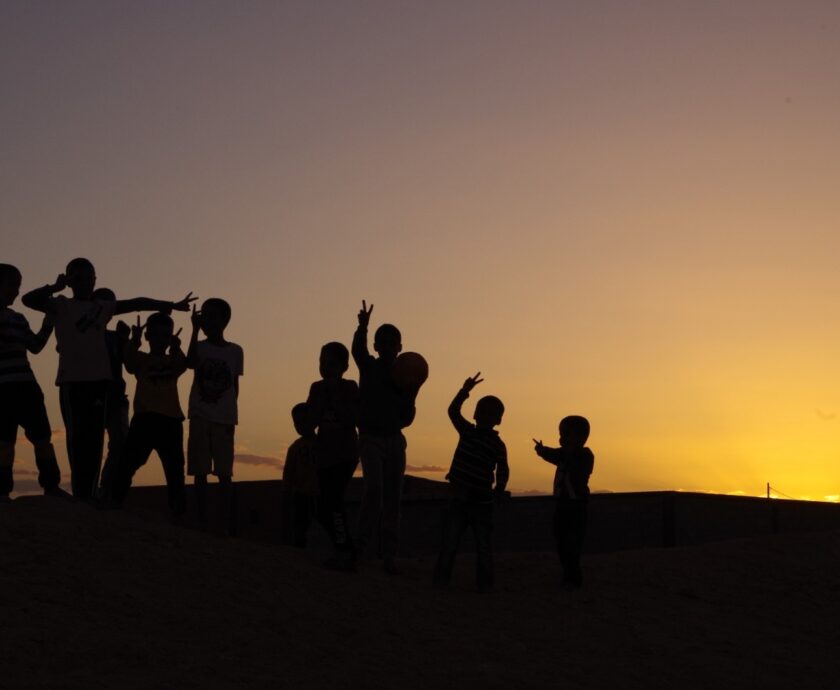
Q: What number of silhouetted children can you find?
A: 10